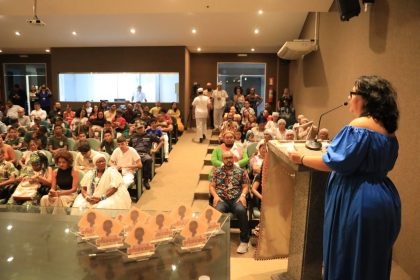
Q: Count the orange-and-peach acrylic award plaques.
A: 8